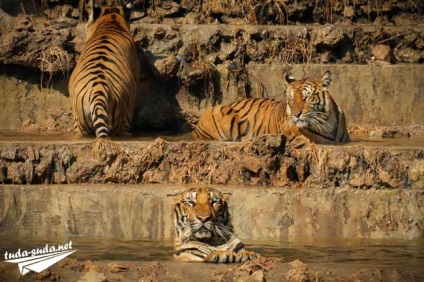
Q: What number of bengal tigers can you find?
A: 3